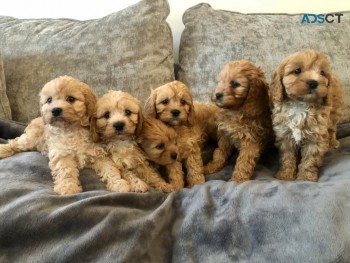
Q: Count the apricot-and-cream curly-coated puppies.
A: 6